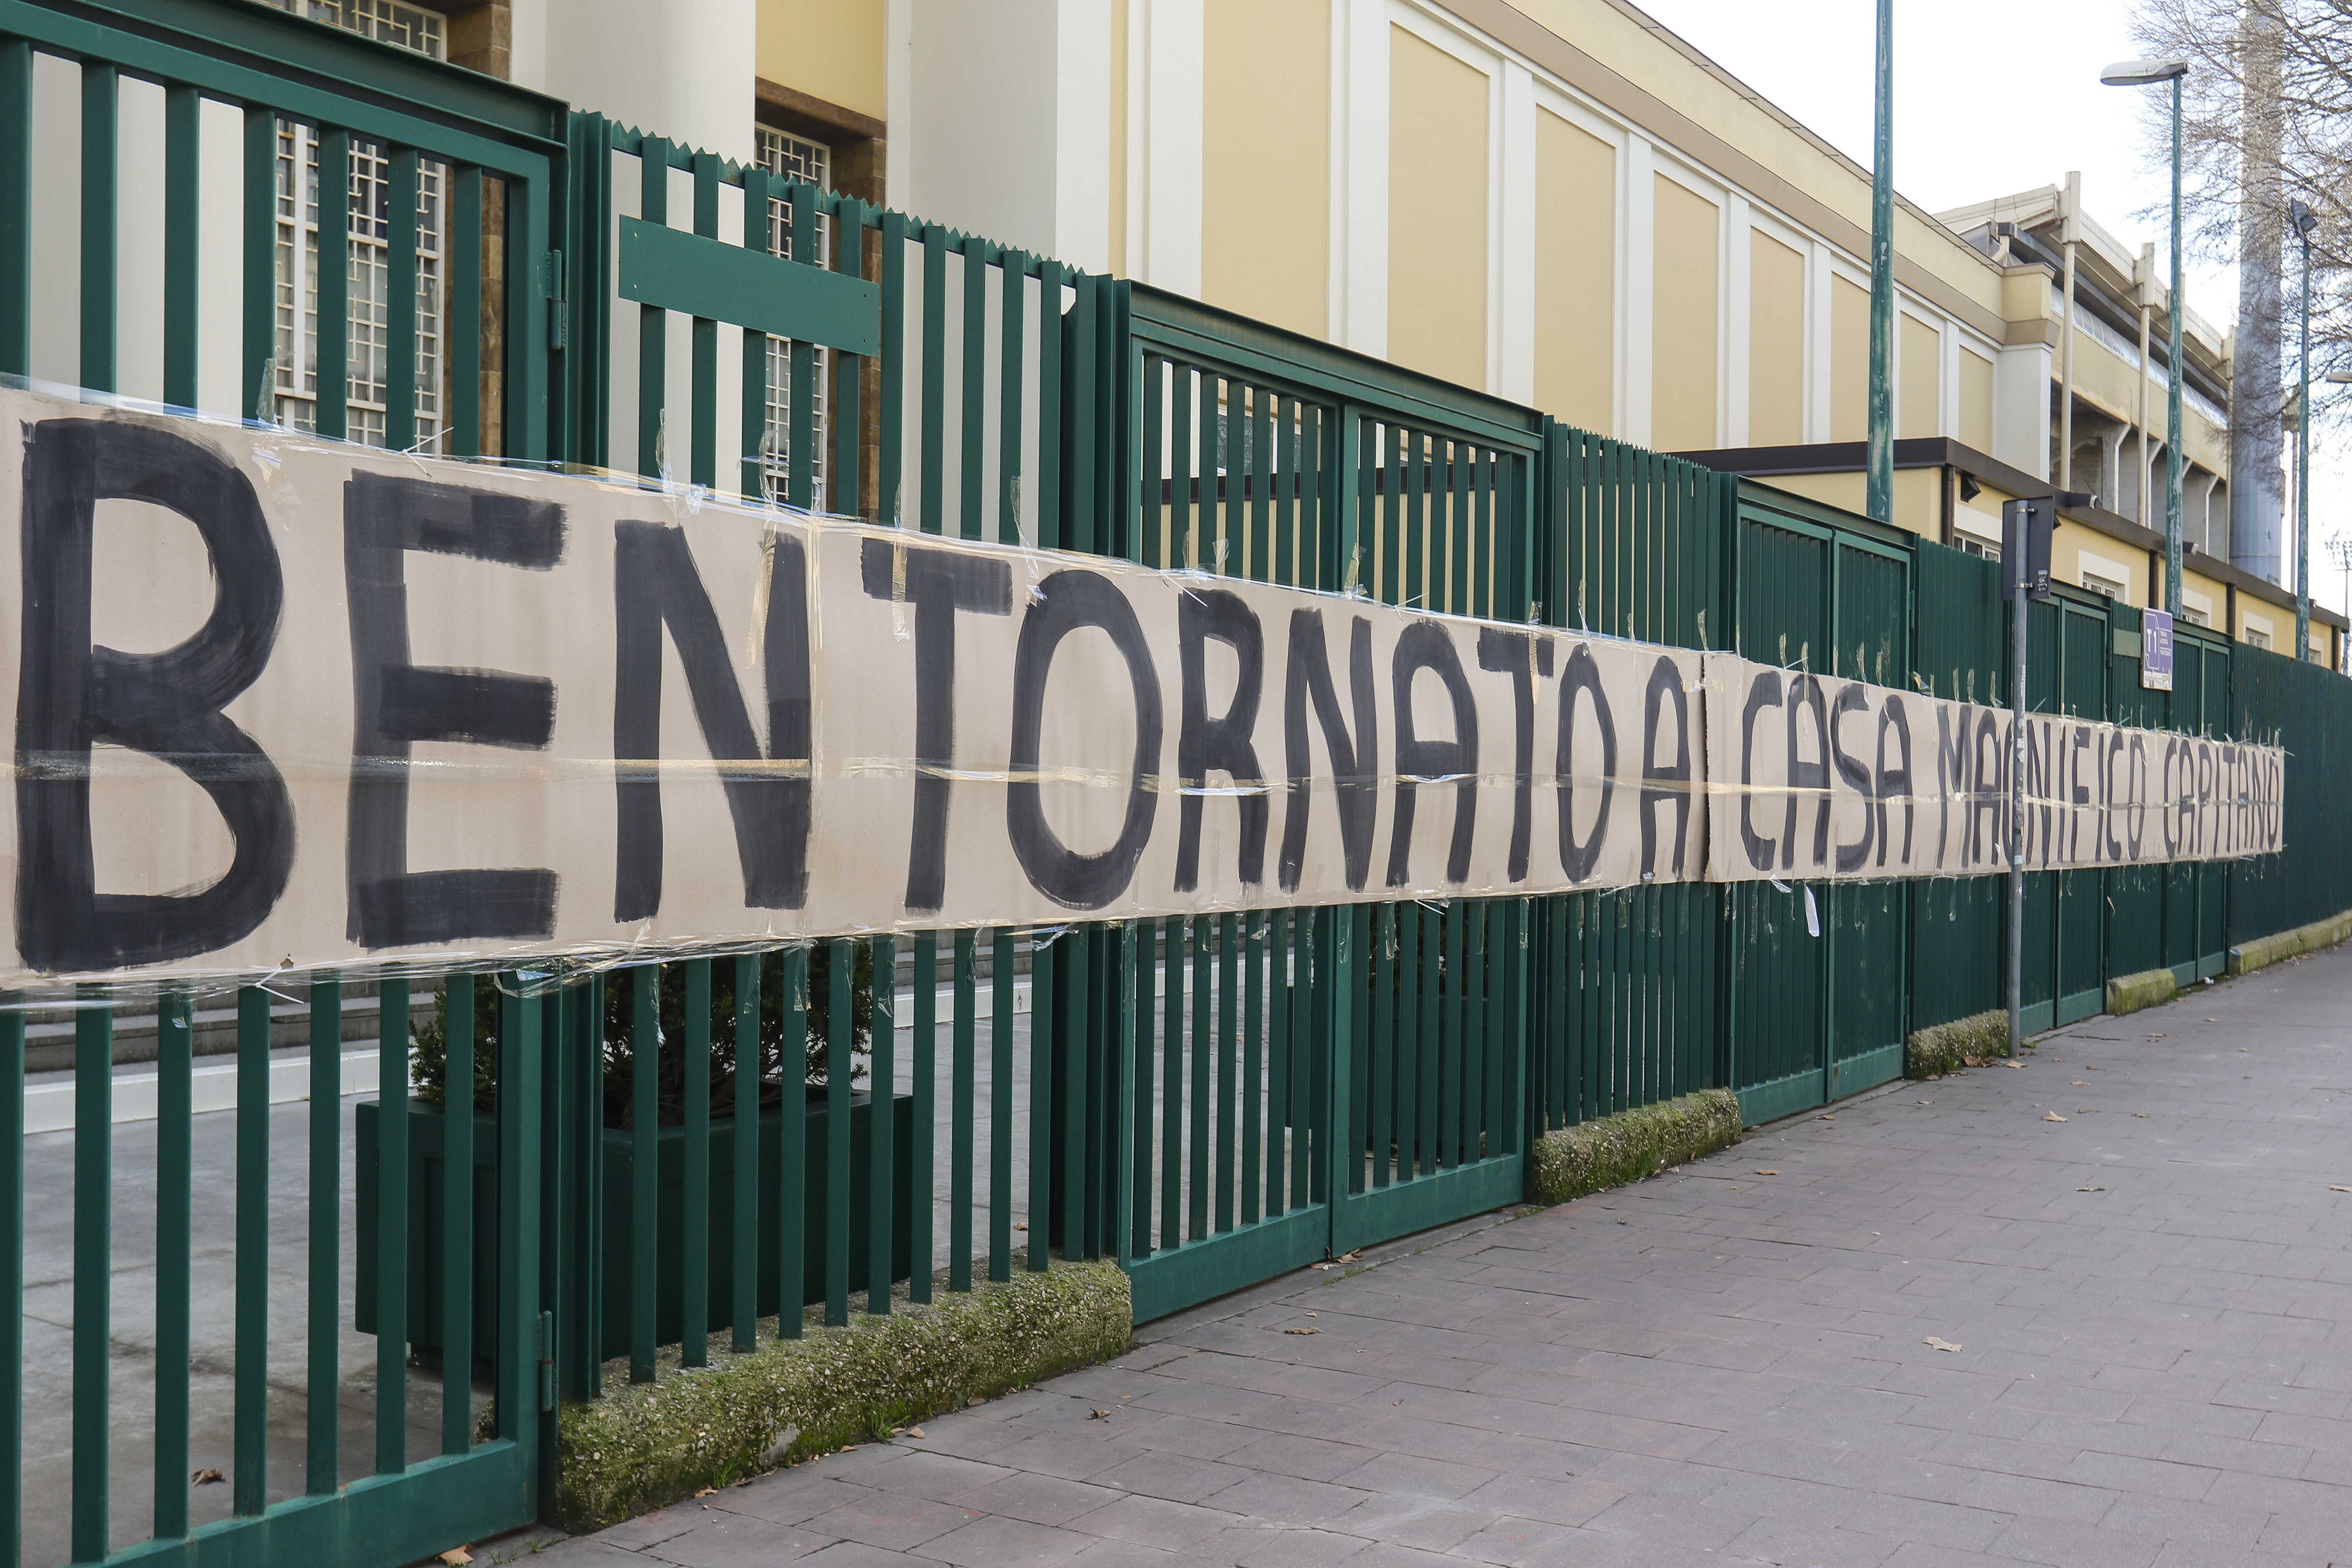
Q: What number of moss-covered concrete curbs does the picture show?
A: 5